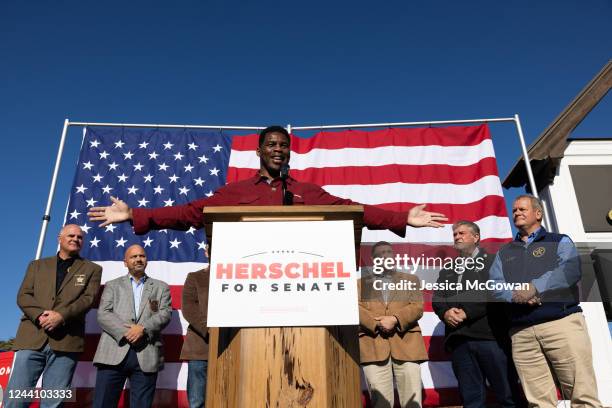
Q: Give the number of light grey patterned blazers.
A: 1